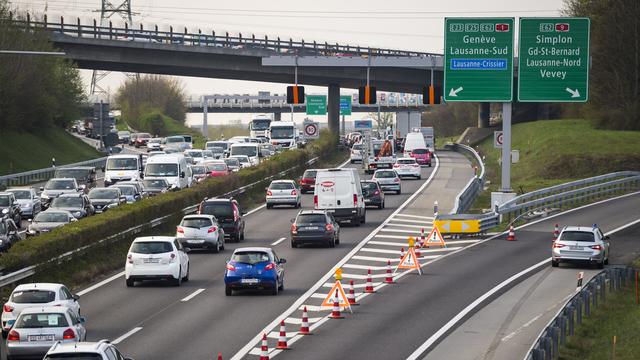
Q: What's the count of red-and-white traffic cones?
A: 13